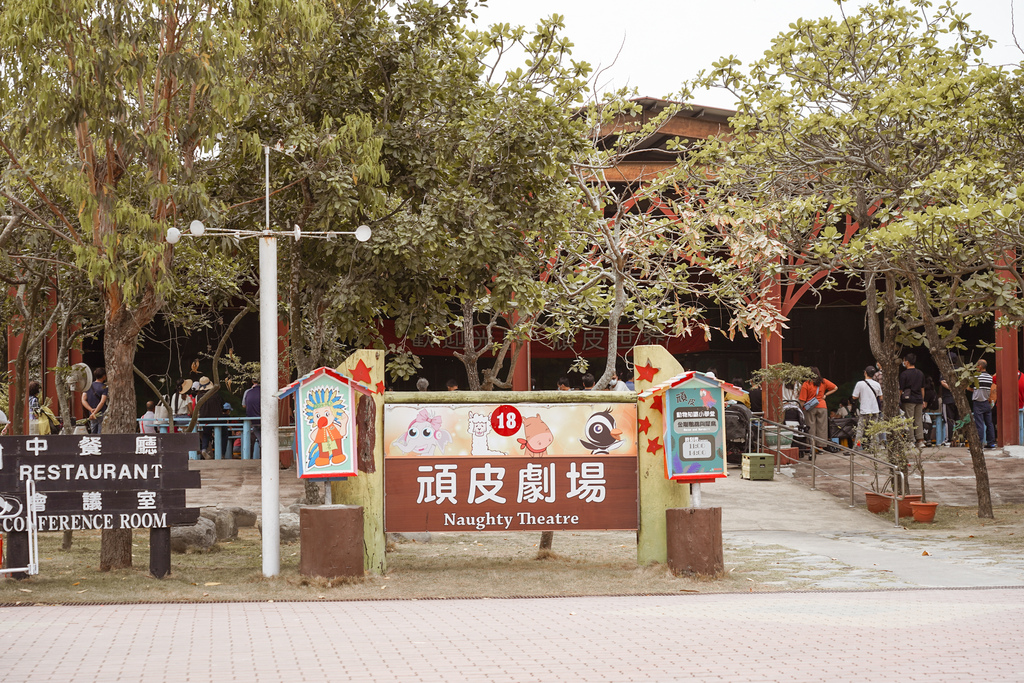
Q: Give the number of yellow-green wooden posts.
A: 2